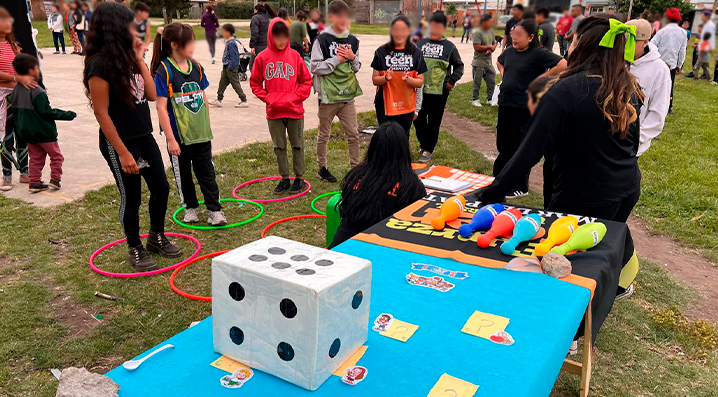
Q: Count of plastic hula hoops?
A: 6